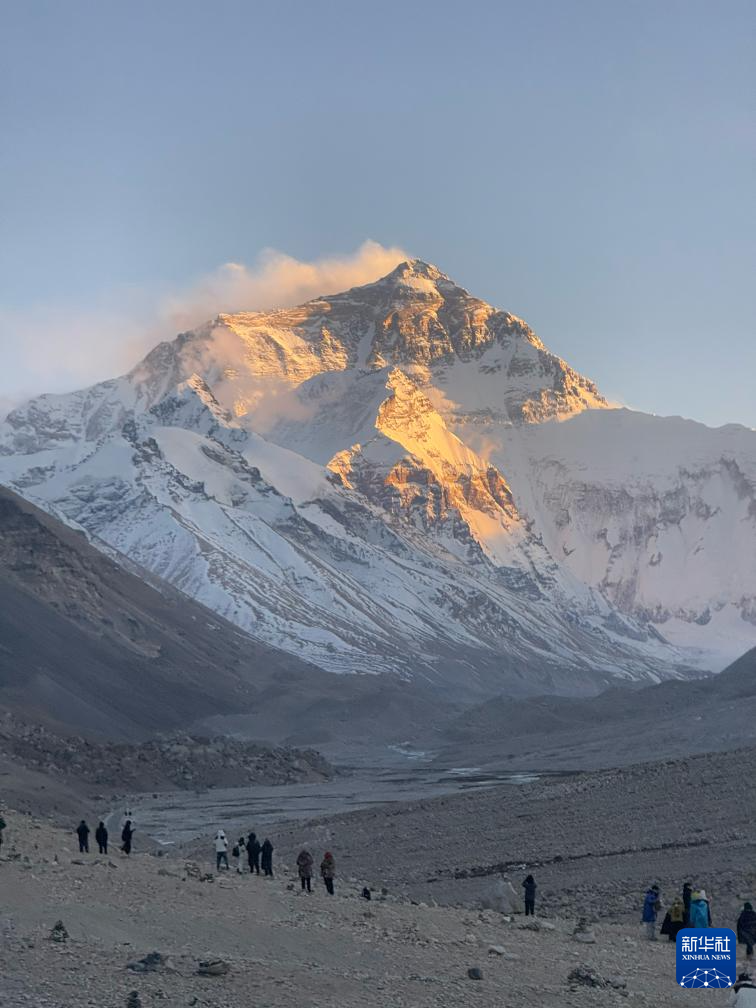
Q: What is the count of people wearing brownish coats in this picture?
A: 2